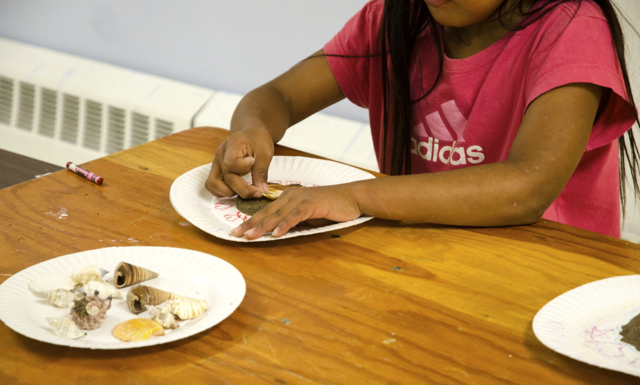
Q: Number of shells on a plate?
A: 11